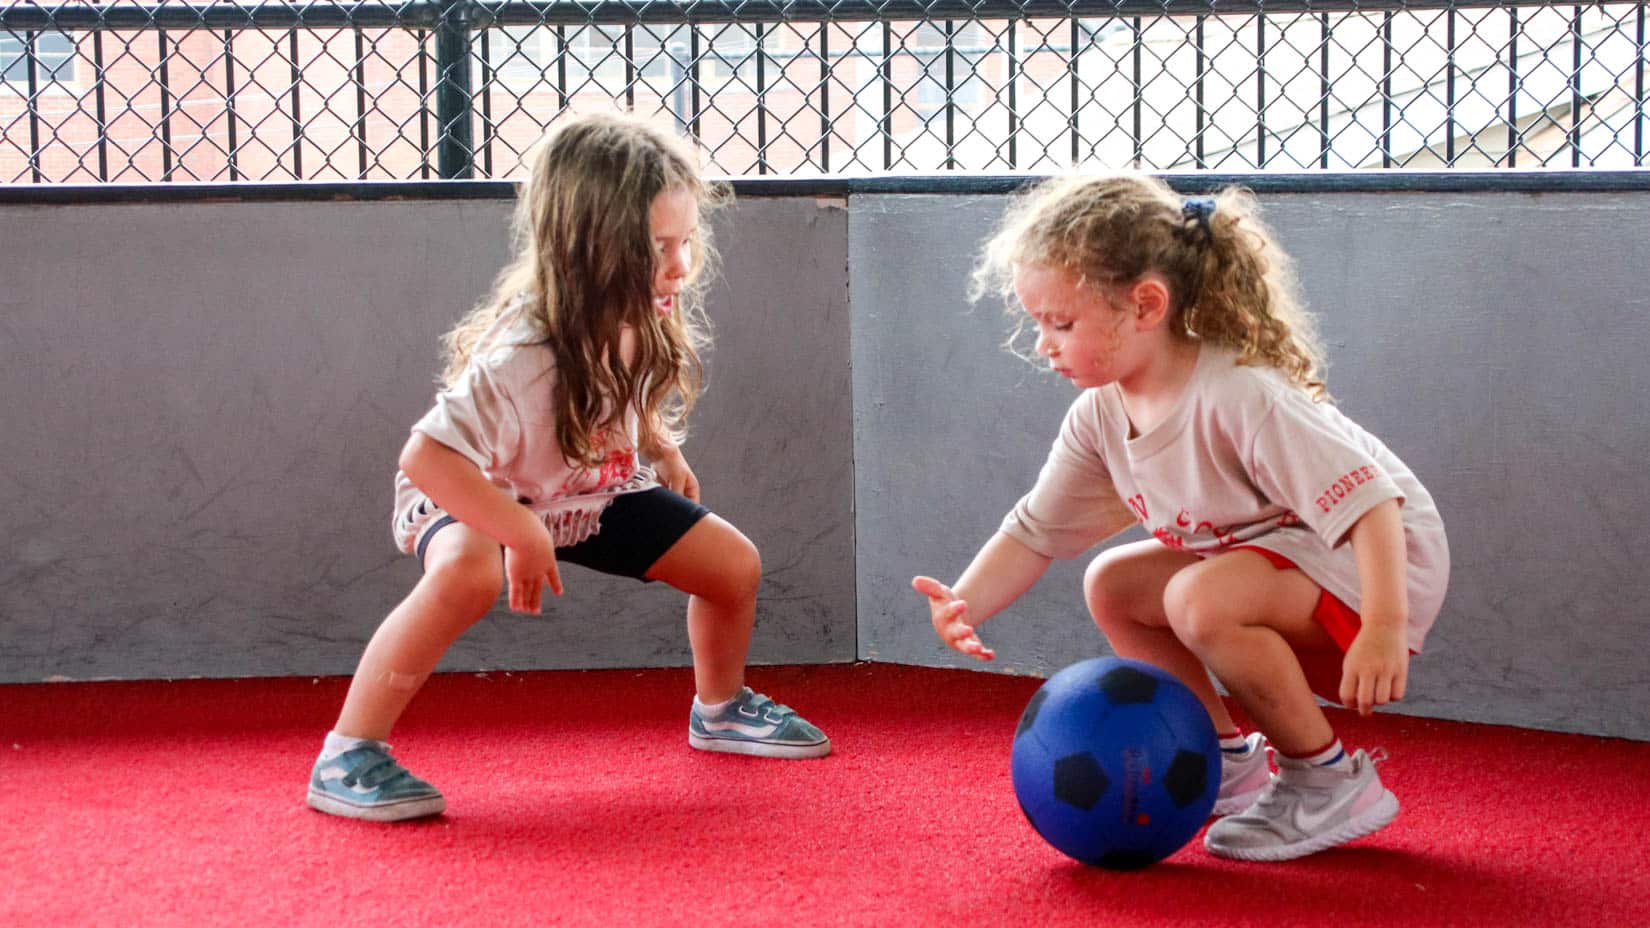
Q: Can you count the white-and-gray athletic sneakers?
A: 2